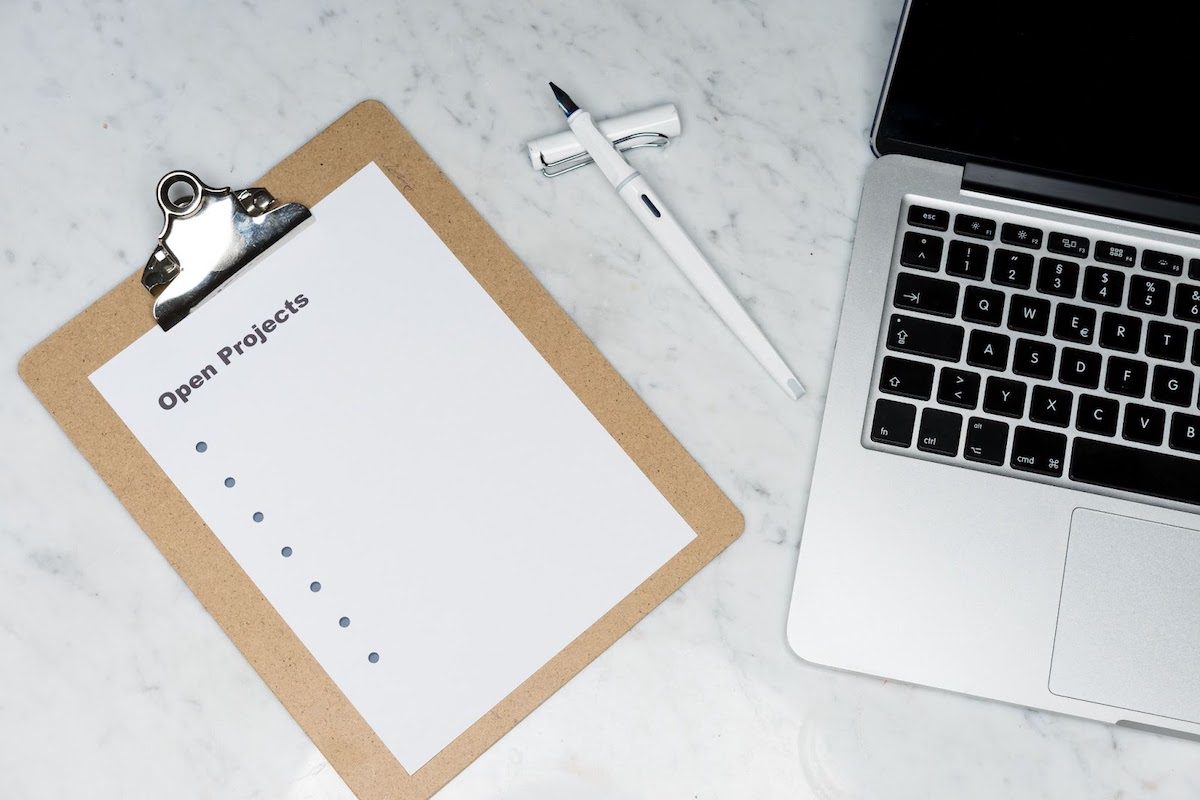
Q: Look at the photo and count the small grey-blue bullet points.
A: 7